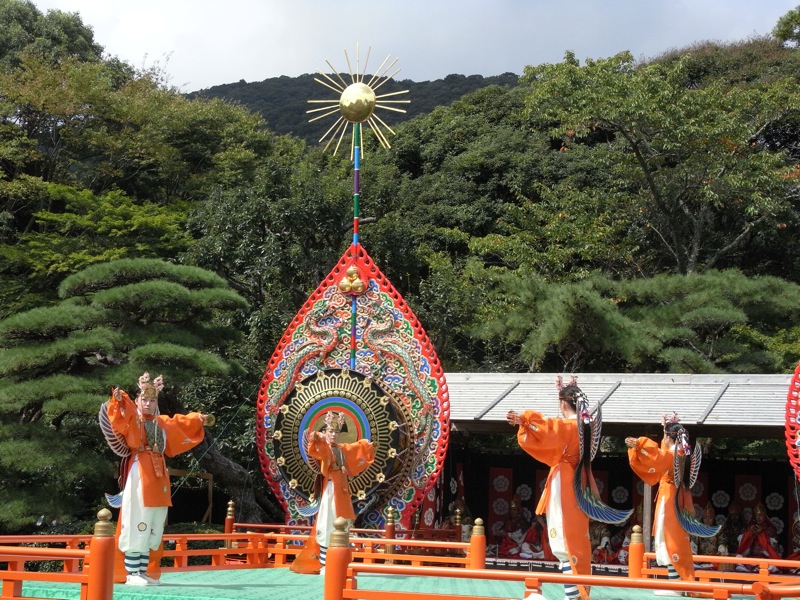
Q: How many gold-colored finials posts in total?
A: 7